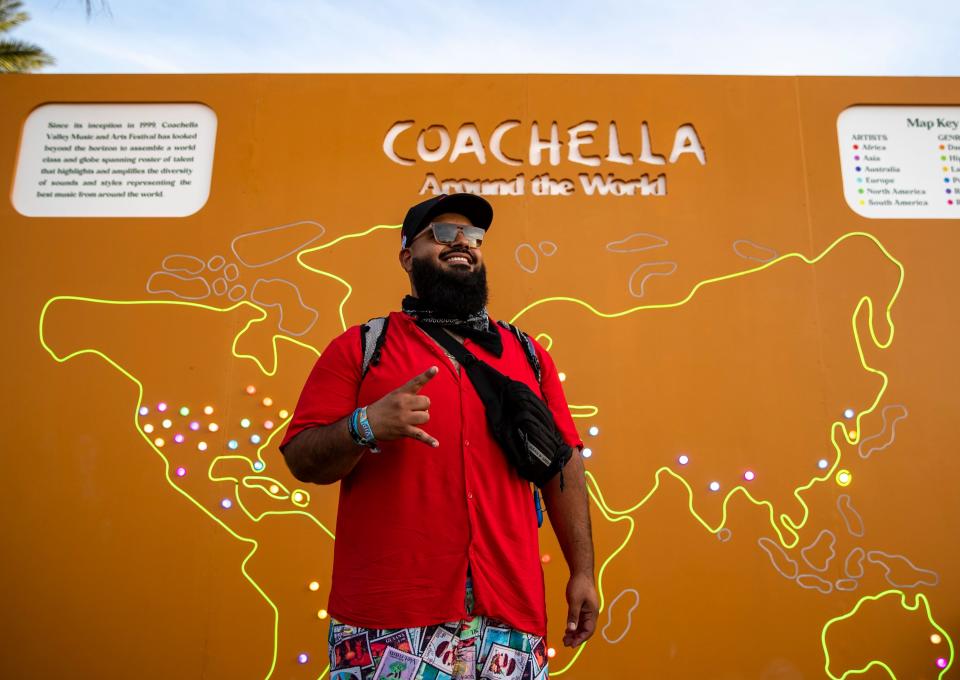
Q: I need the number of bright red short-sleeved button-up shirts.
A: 1